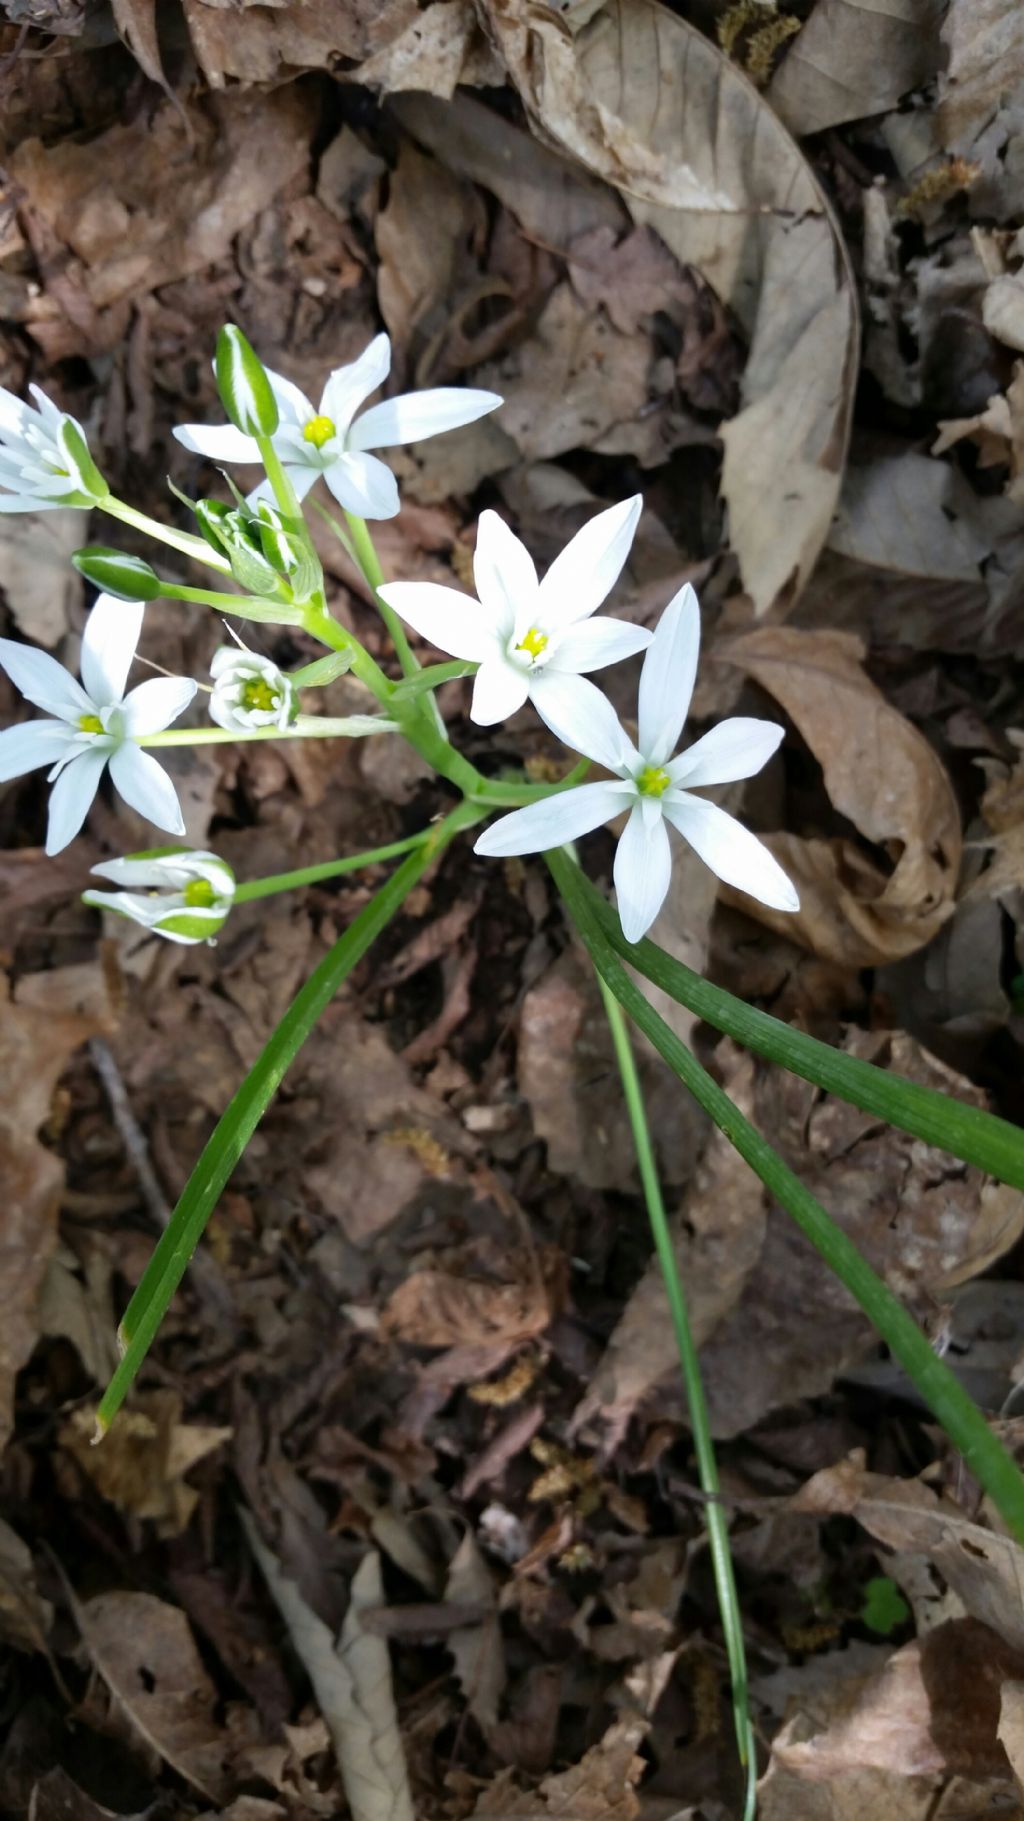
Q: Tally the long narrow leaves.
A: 4